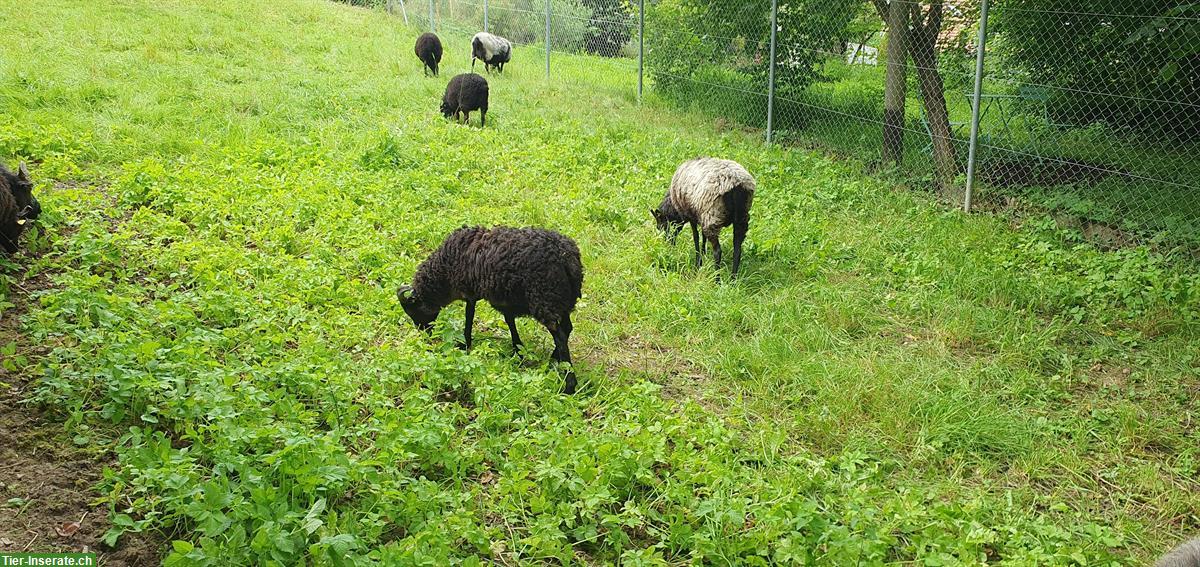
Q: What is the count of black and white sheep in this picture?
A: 2